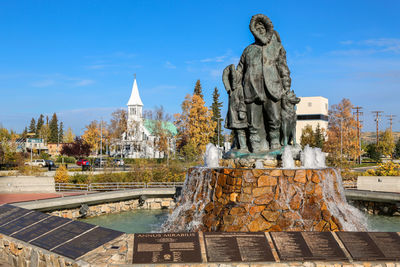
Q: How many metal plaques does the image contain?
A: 9